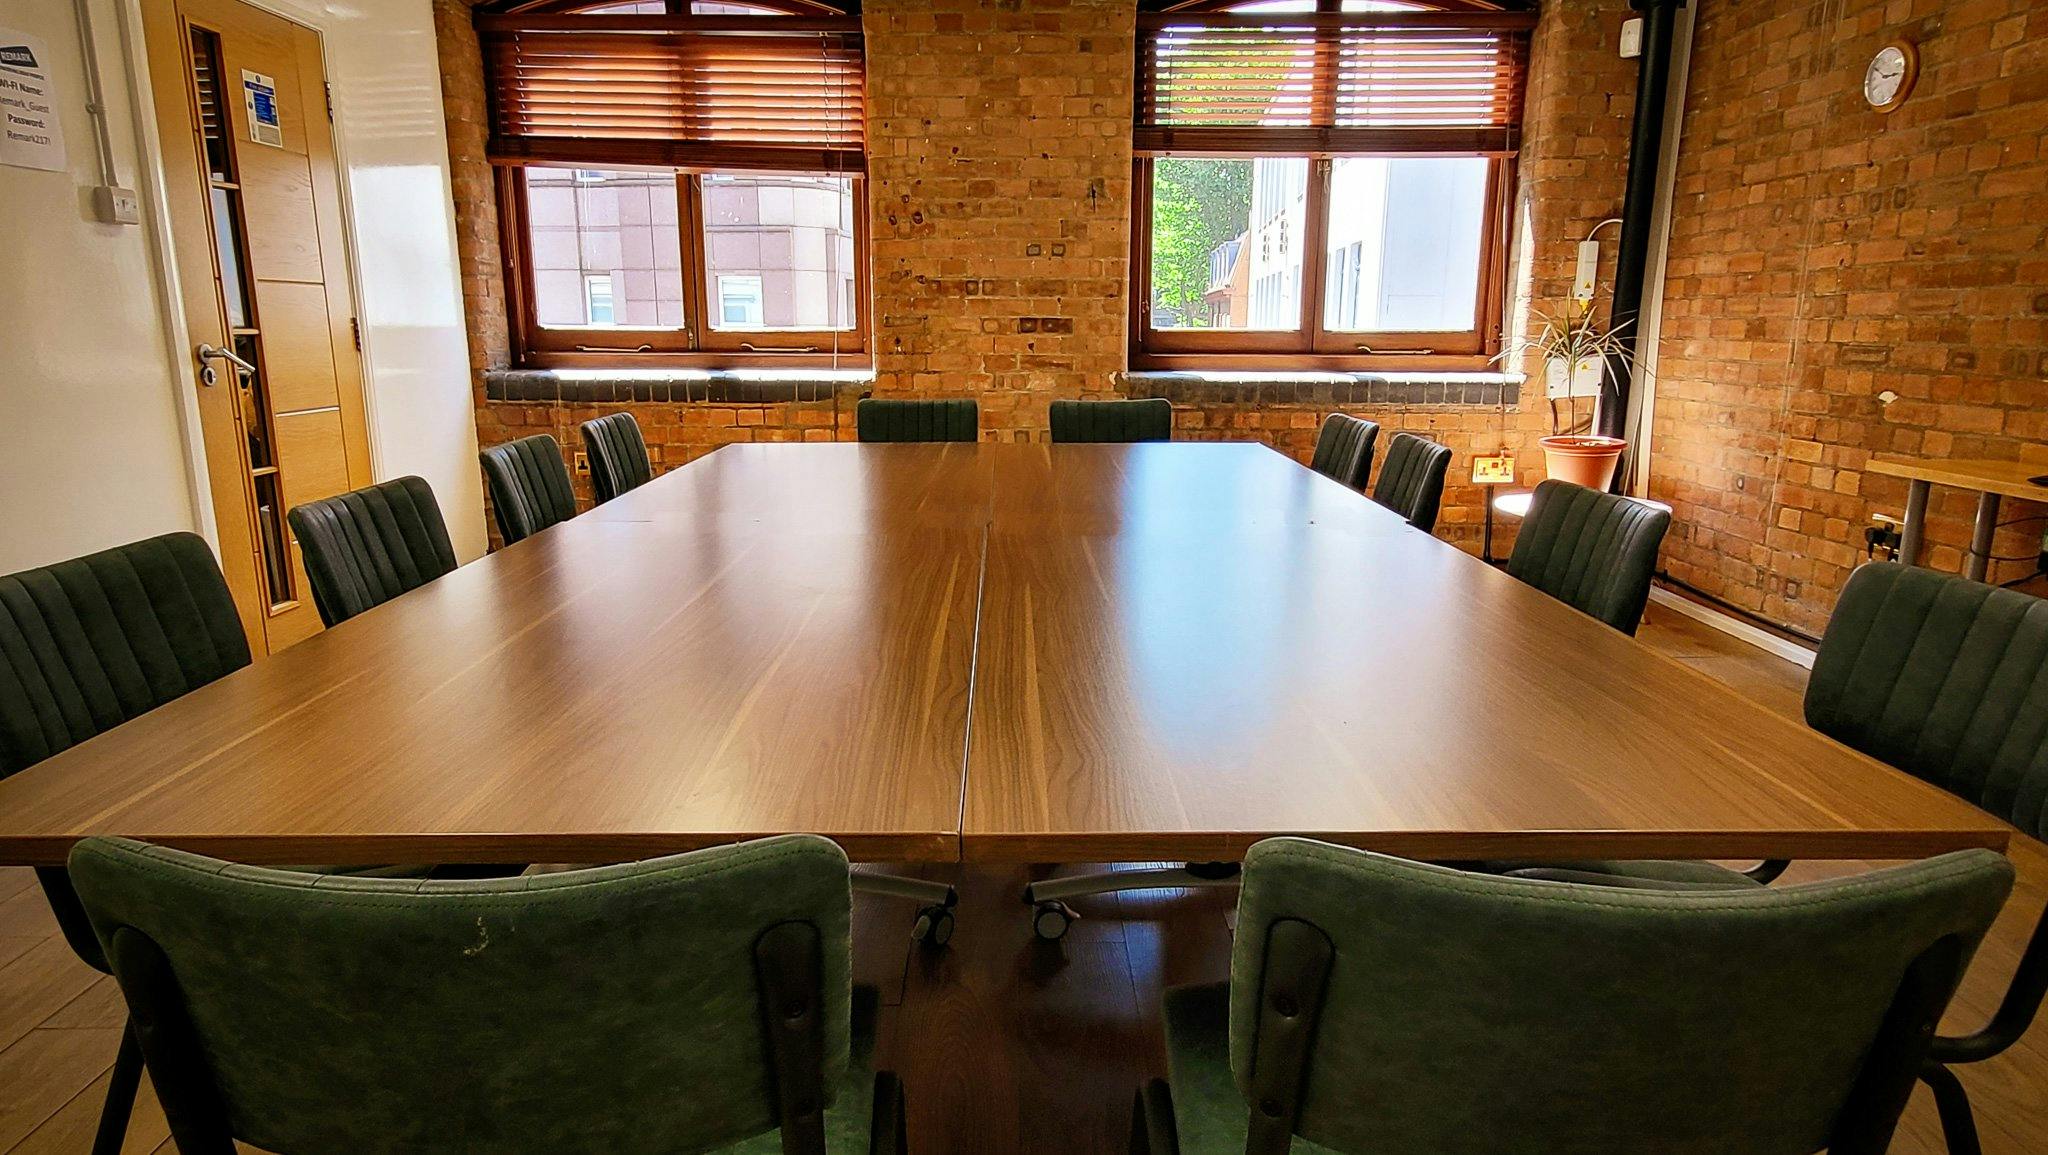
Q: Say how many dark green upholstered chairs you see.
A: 12